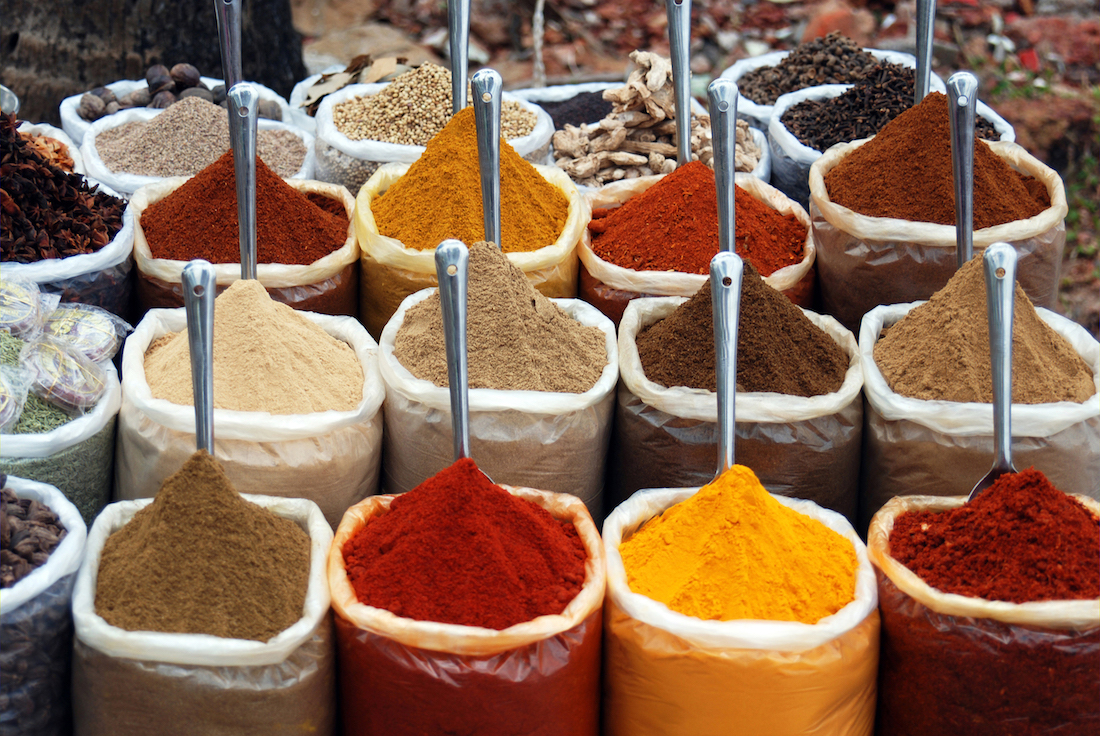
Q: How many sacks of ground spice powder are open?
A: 12